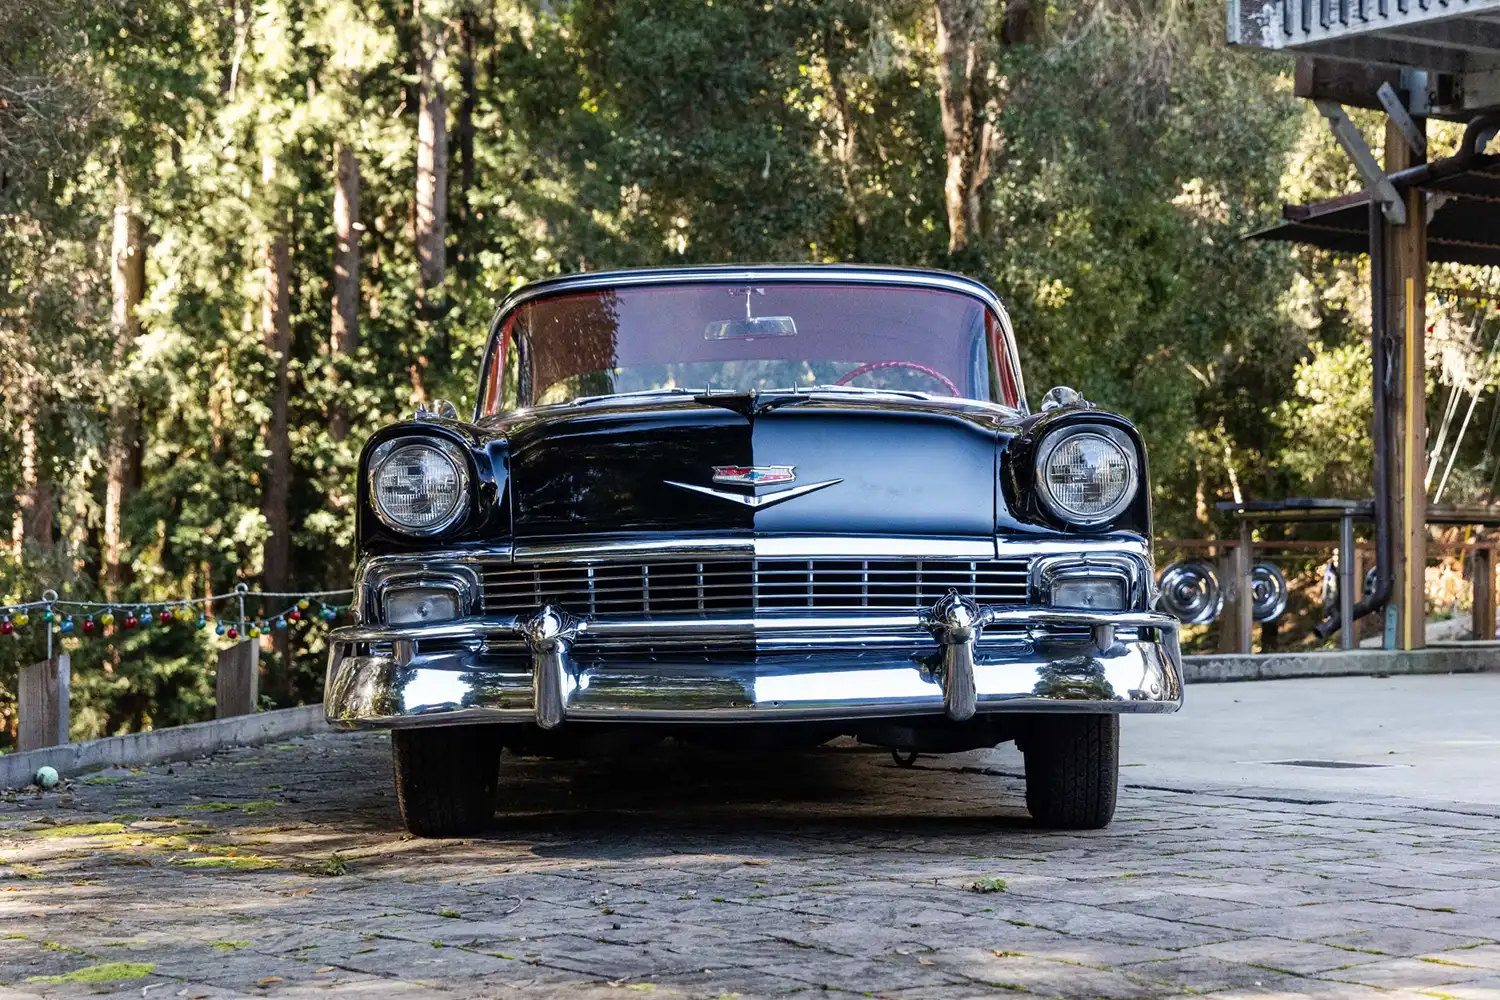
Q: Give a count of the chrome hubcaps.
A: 2